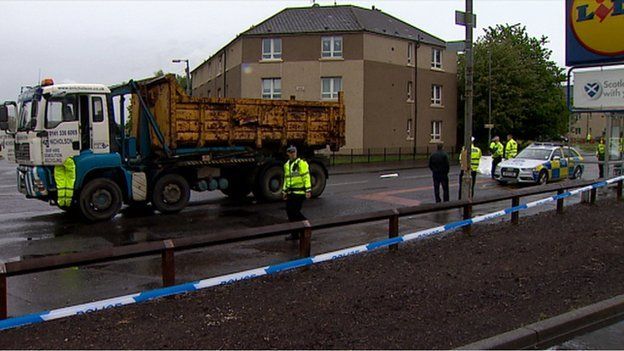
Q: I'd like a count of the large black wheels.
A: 4